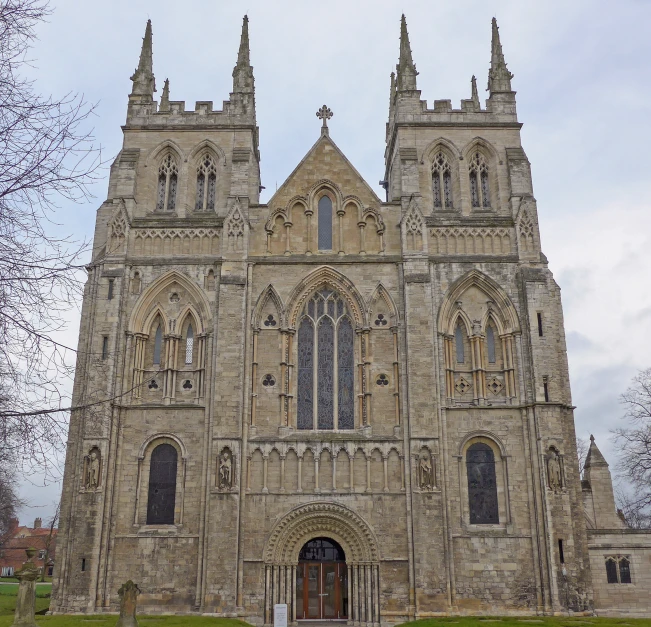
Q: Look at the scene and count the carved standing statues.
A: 4